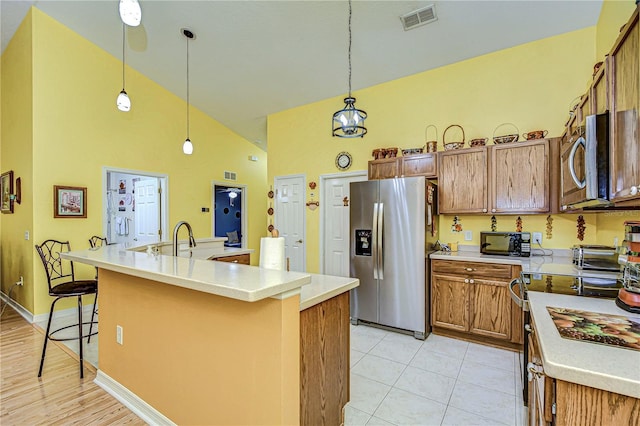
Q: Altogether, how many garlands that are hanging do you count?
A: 5